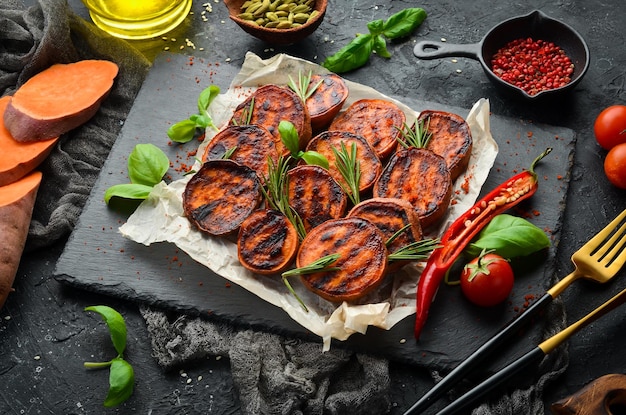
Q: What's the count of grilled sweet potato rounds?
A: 12